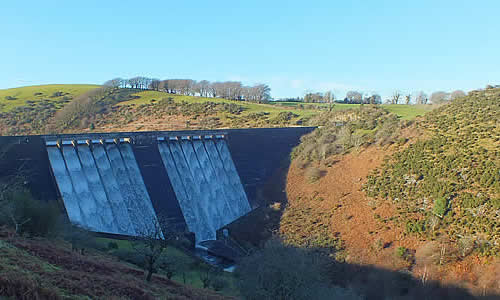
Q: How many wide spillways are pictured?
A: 2